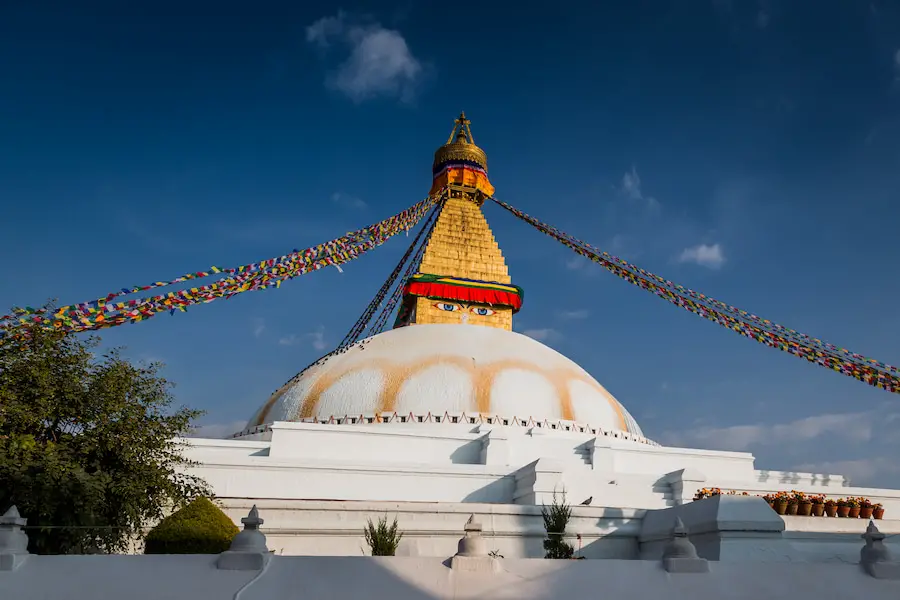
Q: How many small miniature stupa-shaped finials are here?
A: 5